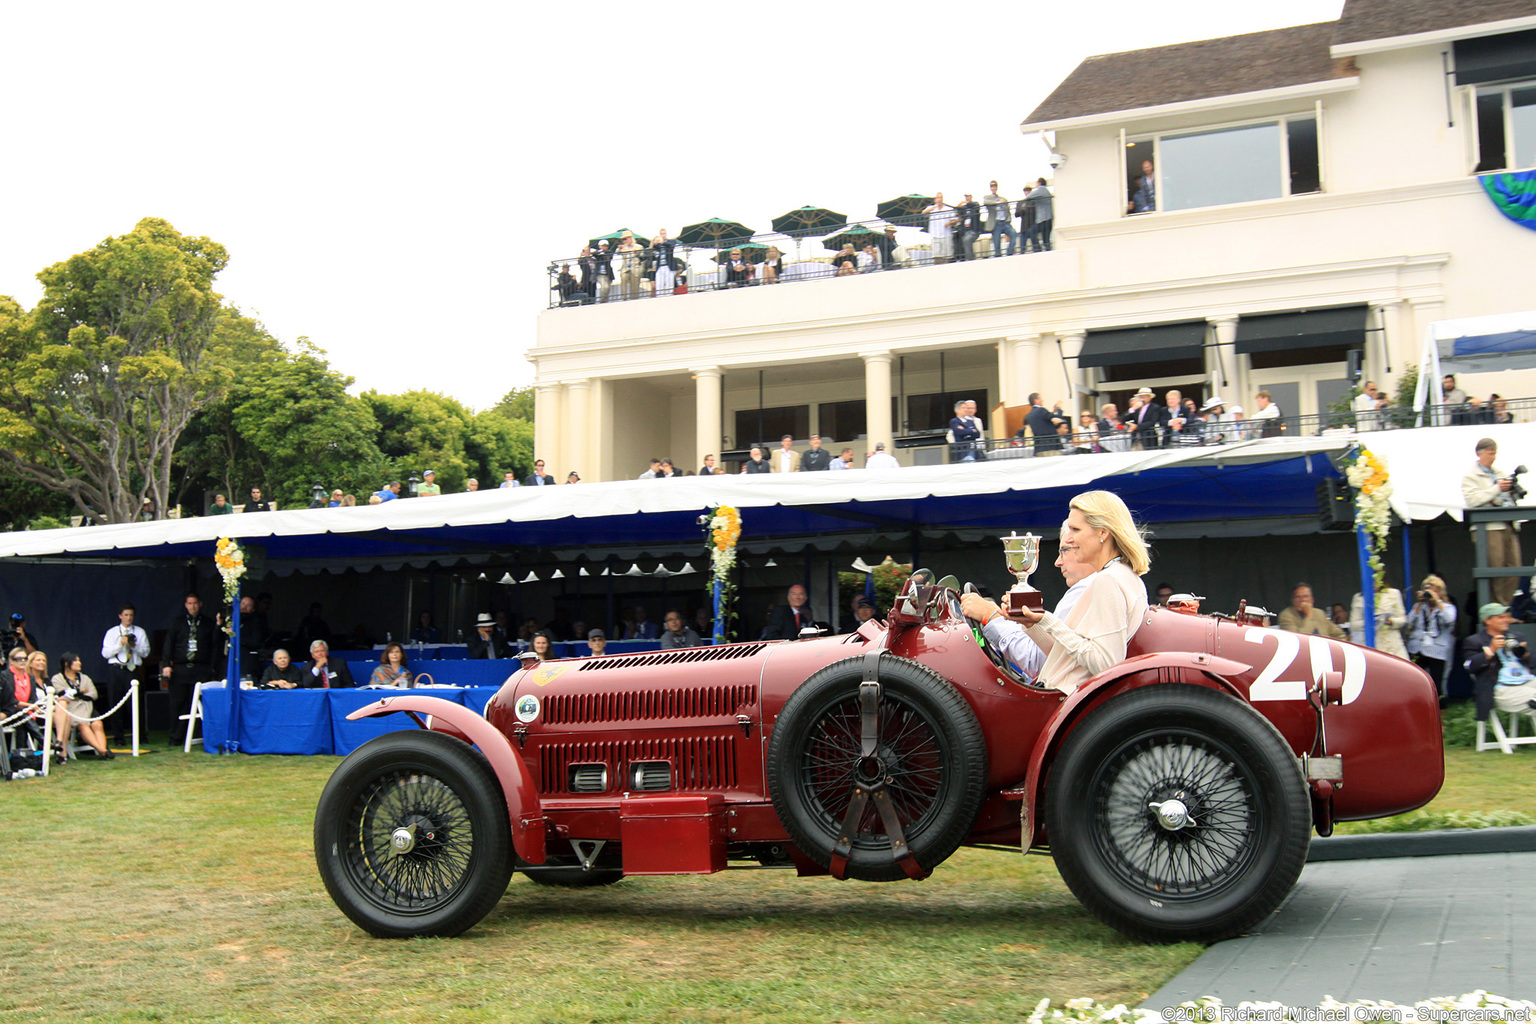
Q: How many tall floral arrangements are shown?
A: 3